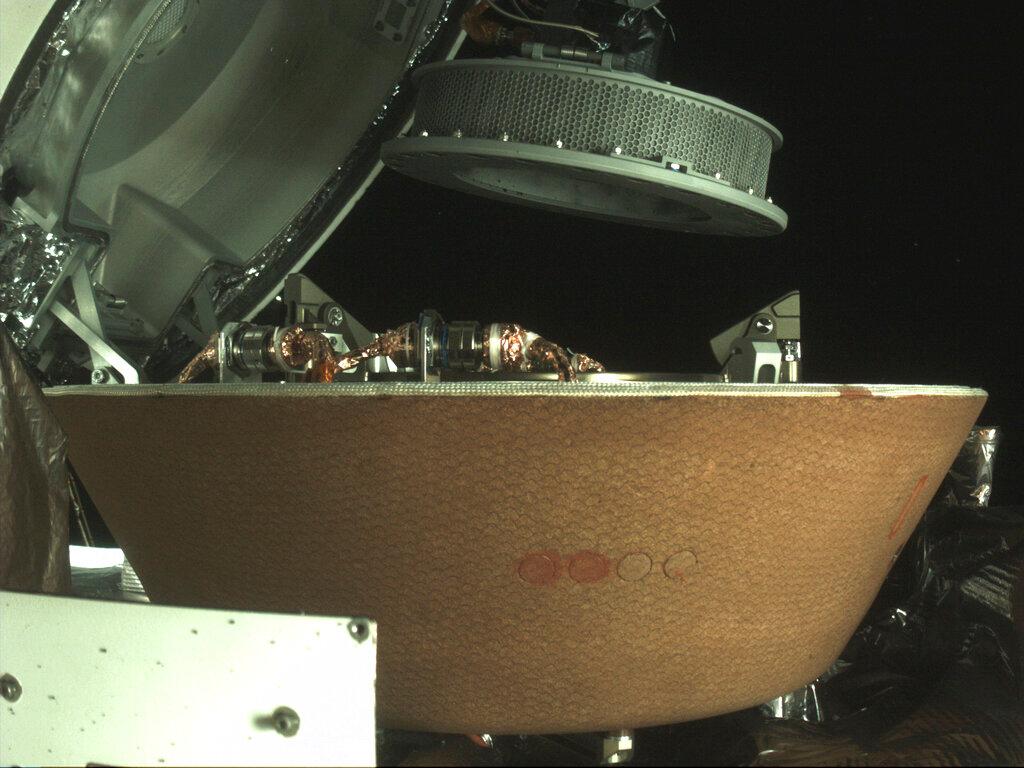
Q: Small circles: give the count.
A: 4